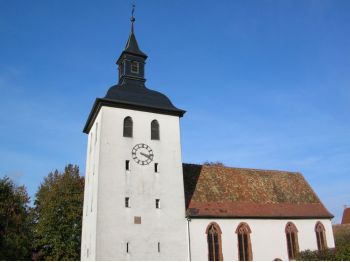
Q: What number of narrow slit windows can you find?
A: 6